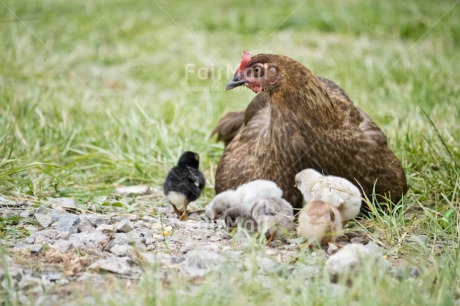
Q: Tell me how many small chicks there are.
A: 5